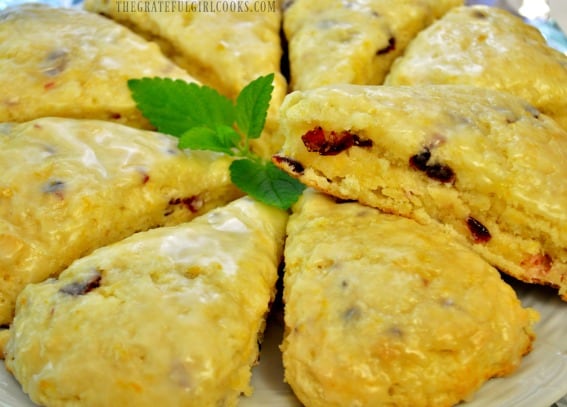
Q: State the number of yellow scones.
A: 8